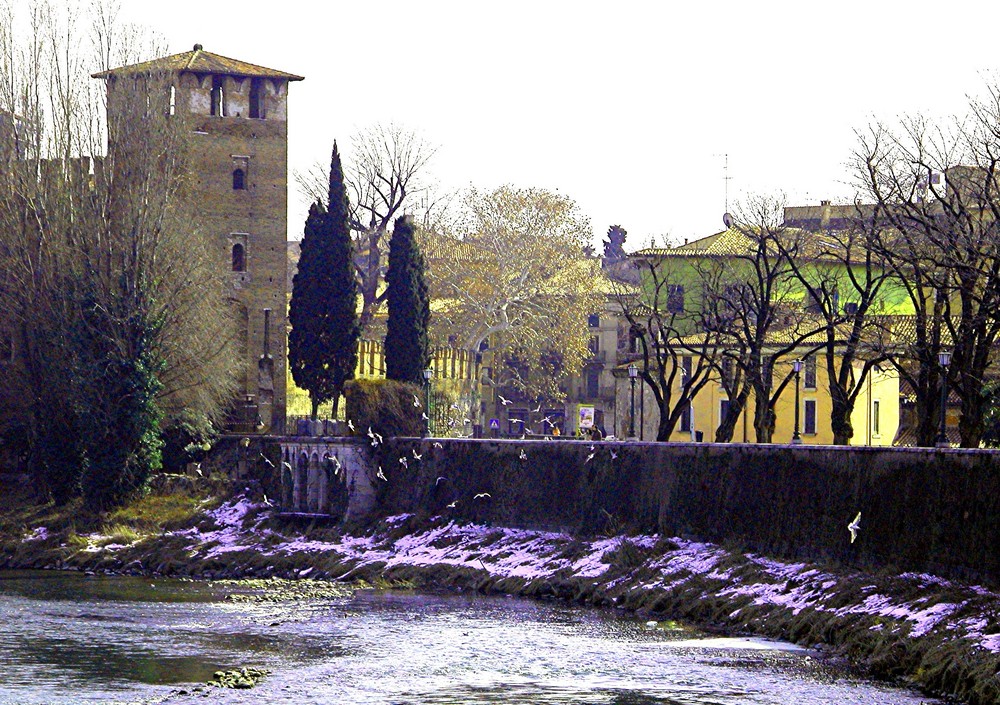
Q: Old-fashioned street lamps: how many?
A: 4